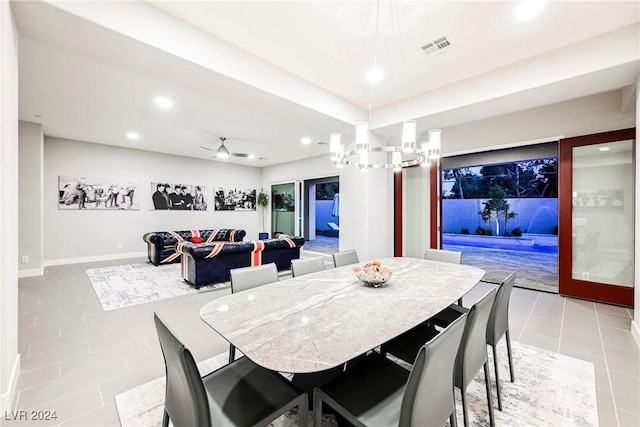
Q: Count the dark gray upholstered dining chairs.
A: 8